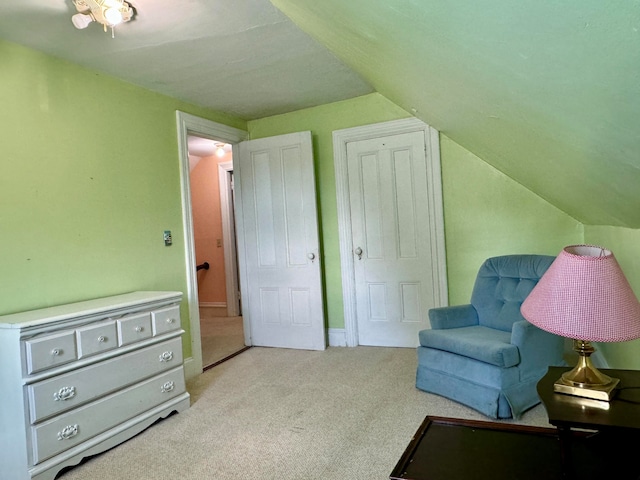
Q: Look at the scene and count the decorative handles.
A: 4